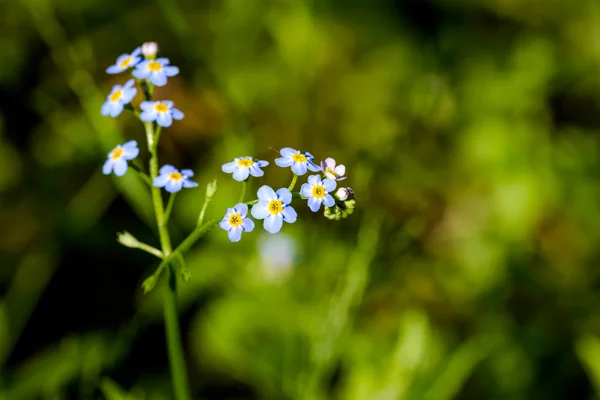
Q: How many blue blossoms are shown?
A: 11